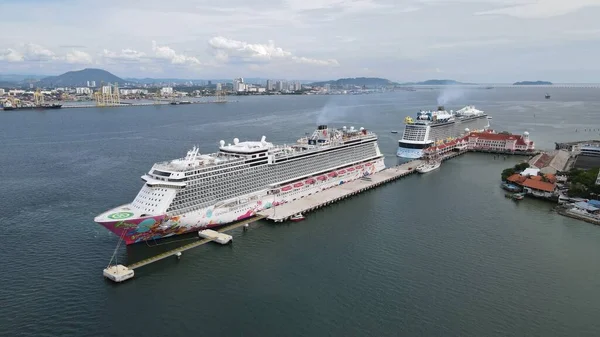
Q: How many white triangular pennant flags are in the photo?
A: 0